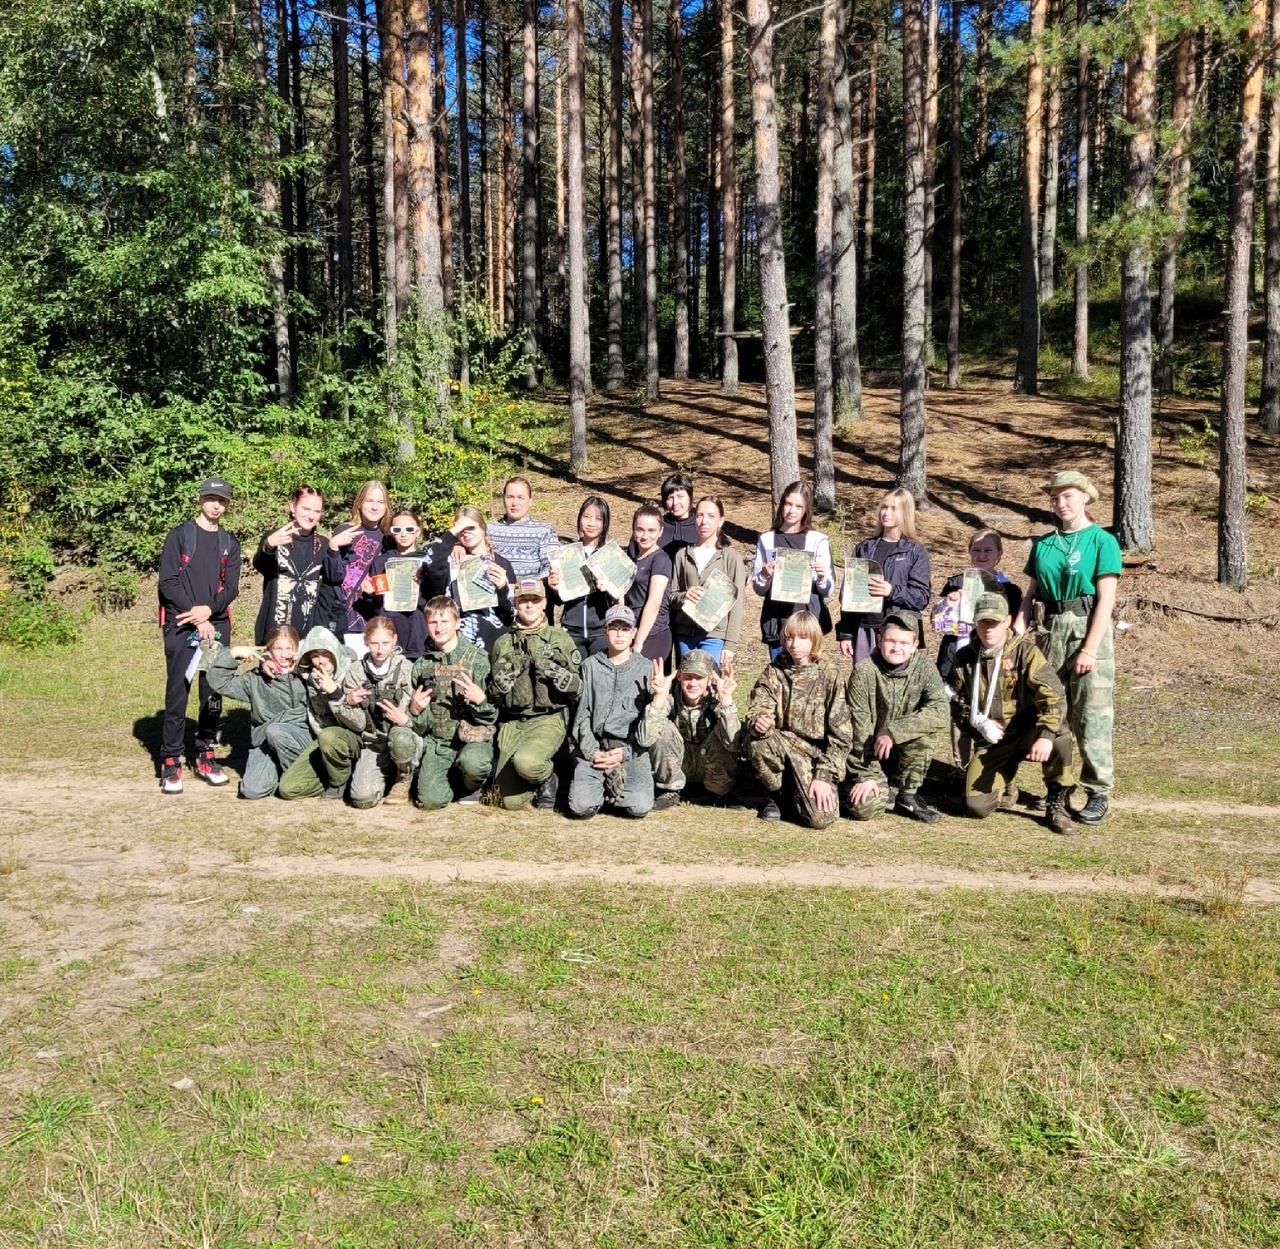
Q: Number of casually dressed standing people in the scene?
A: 13